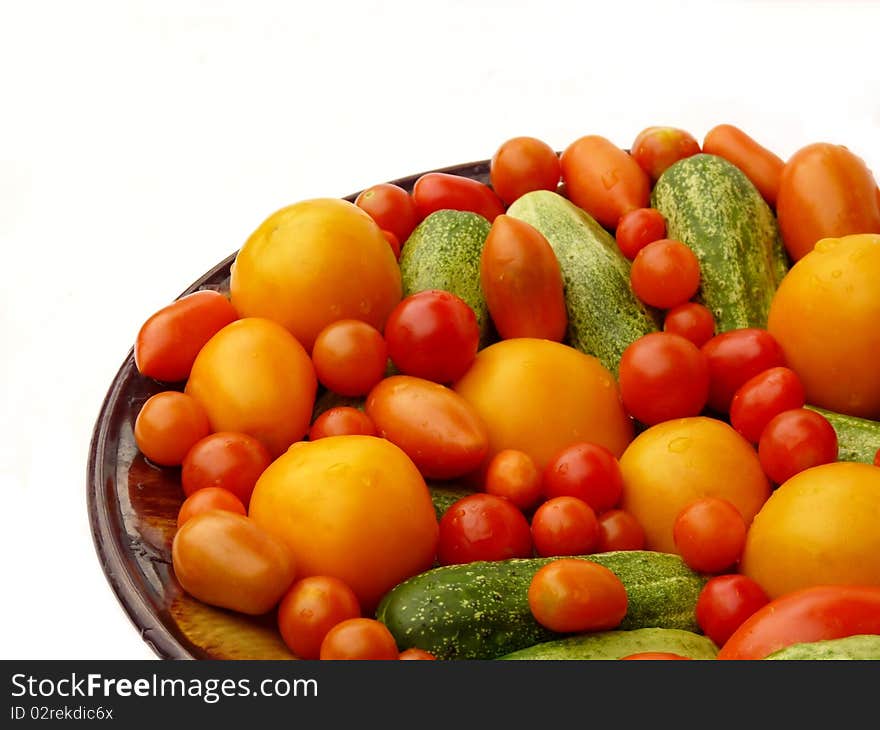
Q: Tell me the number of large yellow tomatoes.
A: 7